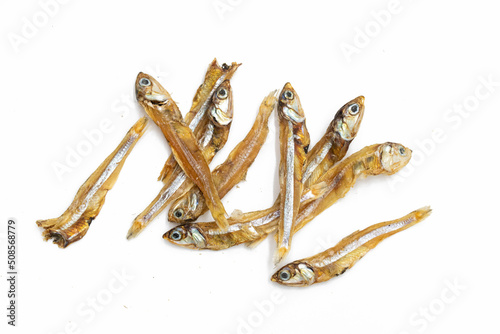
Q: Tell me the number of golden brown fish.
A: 10